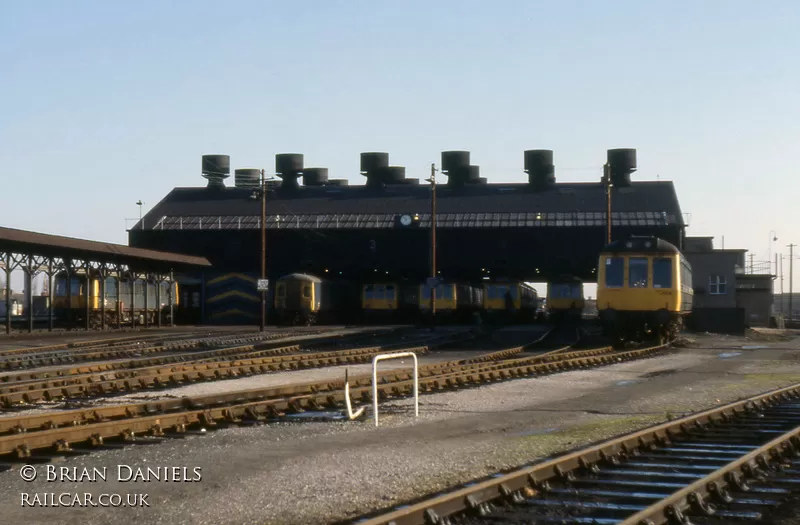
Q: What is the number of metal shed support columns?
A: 11